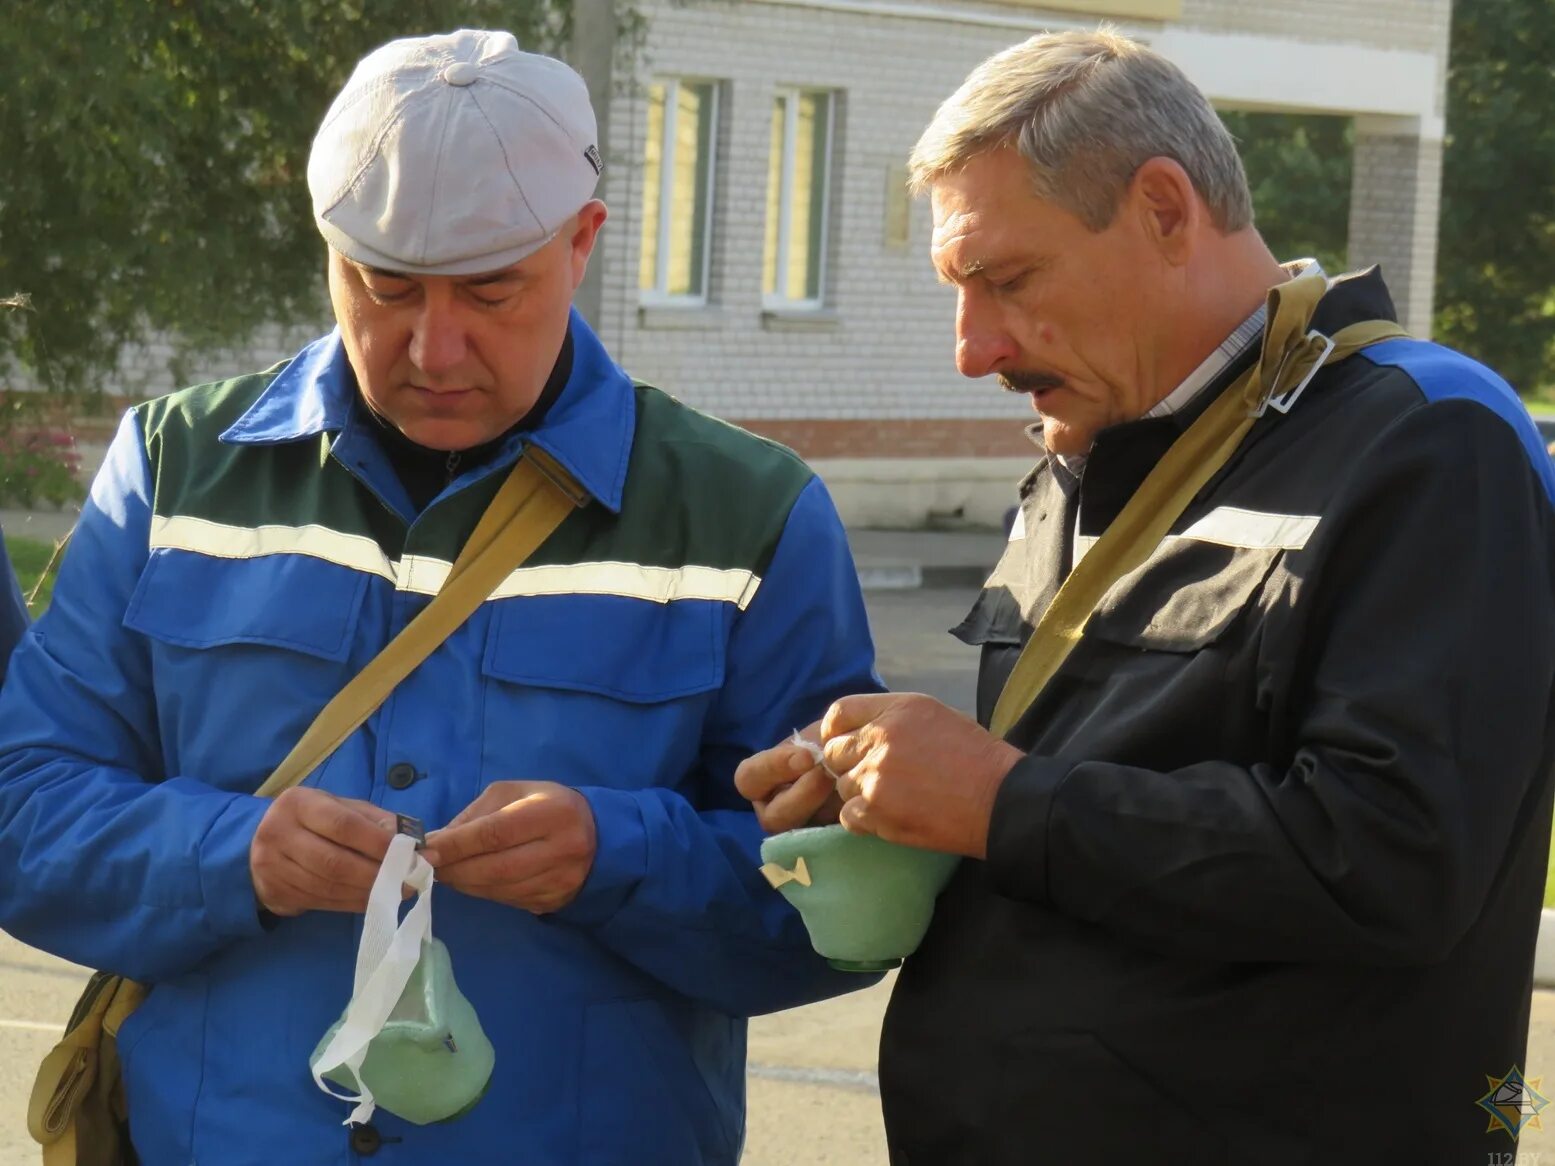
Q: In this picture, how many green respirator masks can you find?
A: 2